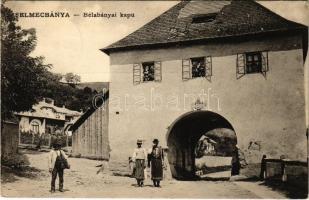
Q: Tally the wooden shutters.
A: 6